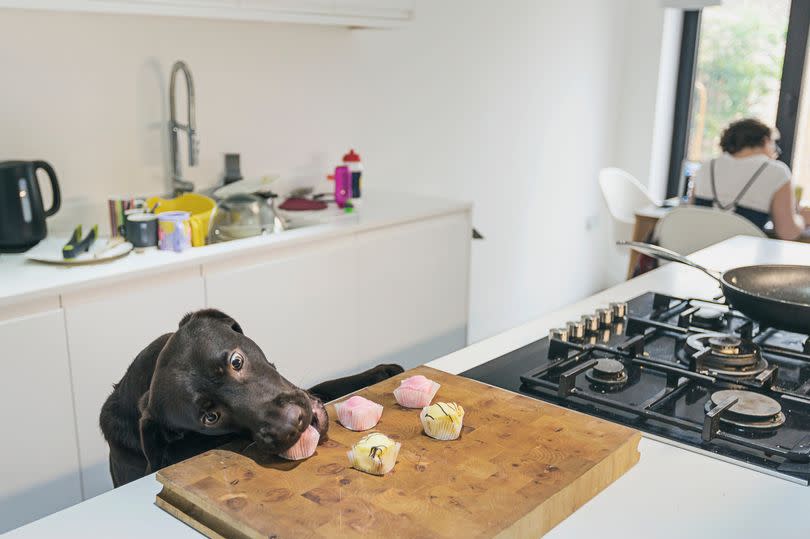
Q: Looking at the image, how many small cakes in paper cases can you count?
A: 5